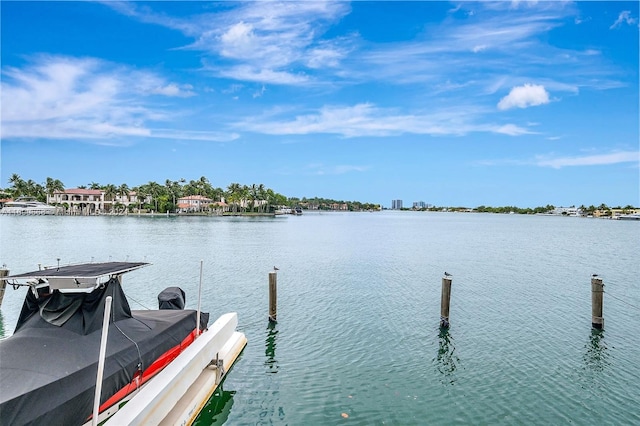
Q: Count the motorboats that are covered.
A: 1